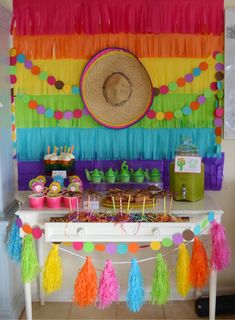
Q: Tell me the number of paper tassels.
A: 10